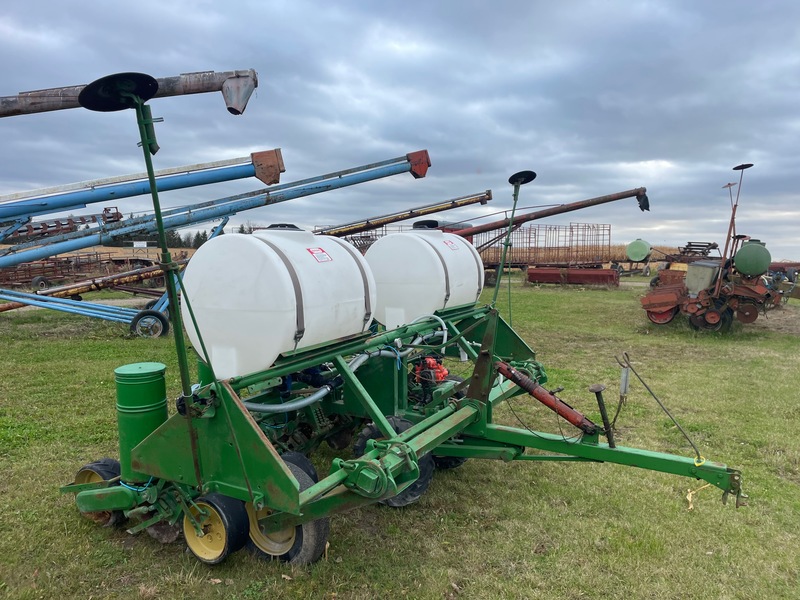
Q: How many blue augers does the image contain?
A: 2